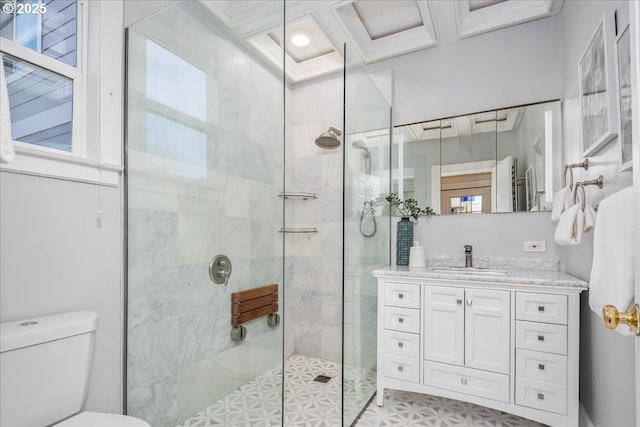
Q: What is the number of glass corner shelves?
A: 2